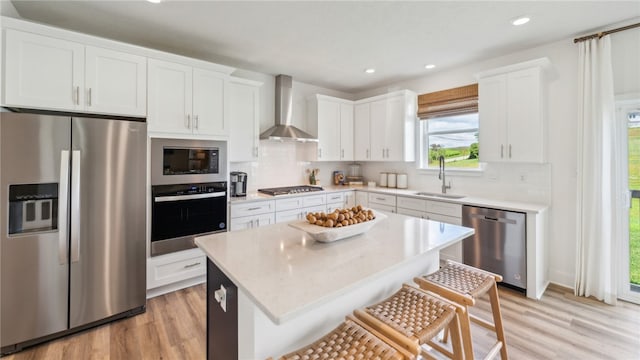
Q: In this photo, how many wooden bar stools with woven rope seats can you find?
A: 3